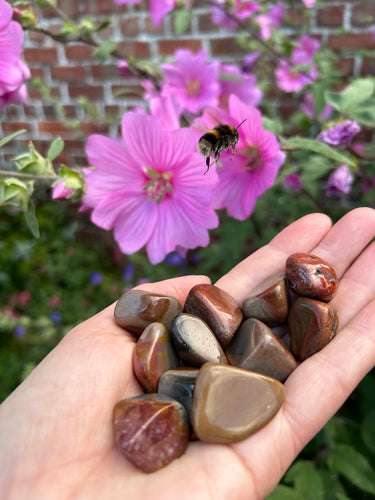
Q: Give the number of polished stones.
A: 11